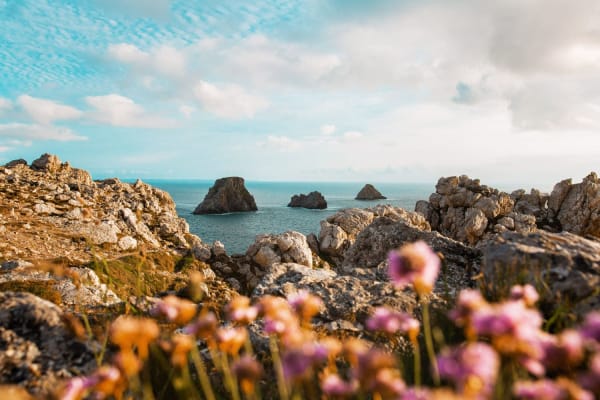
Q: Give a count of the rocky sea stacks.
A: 3